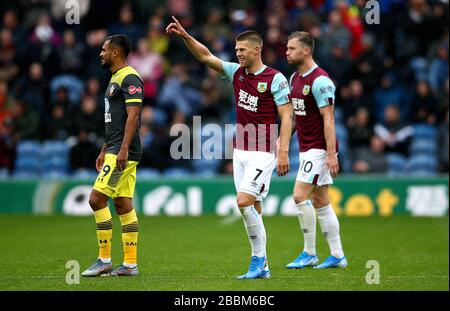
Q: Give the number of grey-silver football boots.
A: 2